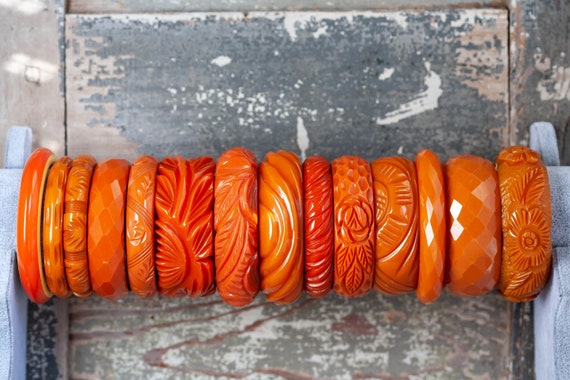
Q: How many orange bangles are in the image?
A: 14